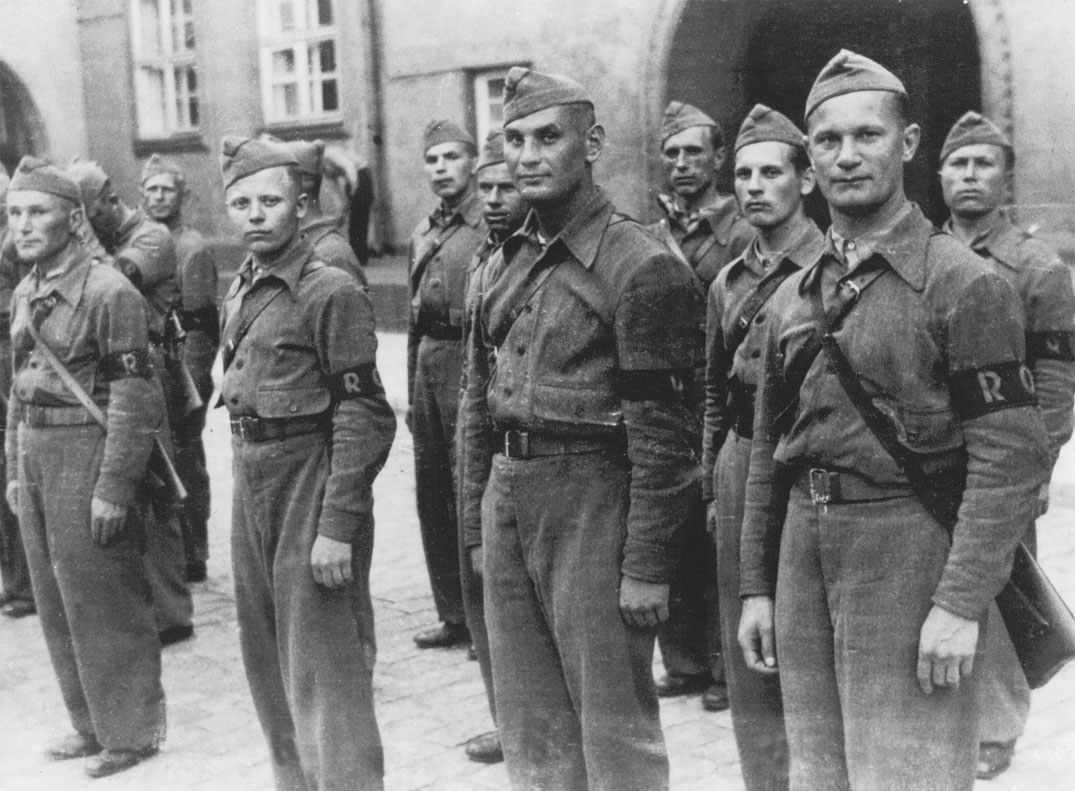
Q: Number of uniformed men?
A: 13